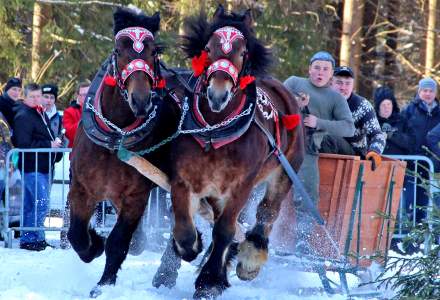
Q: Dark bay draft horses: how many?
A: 2